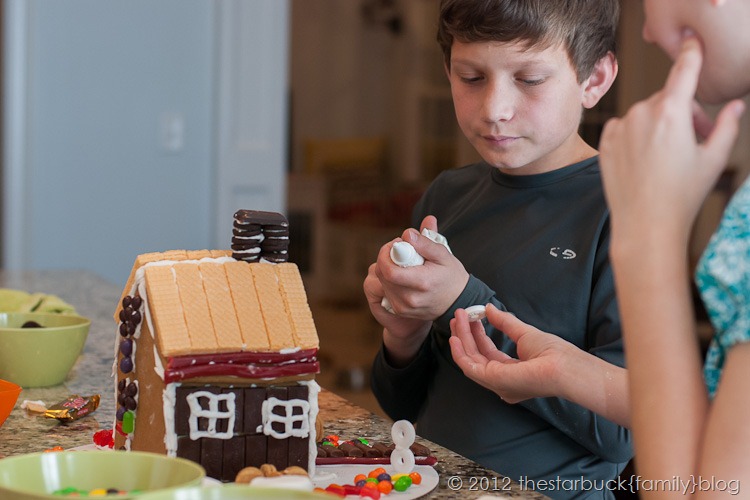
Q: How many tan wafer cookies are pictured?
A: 10